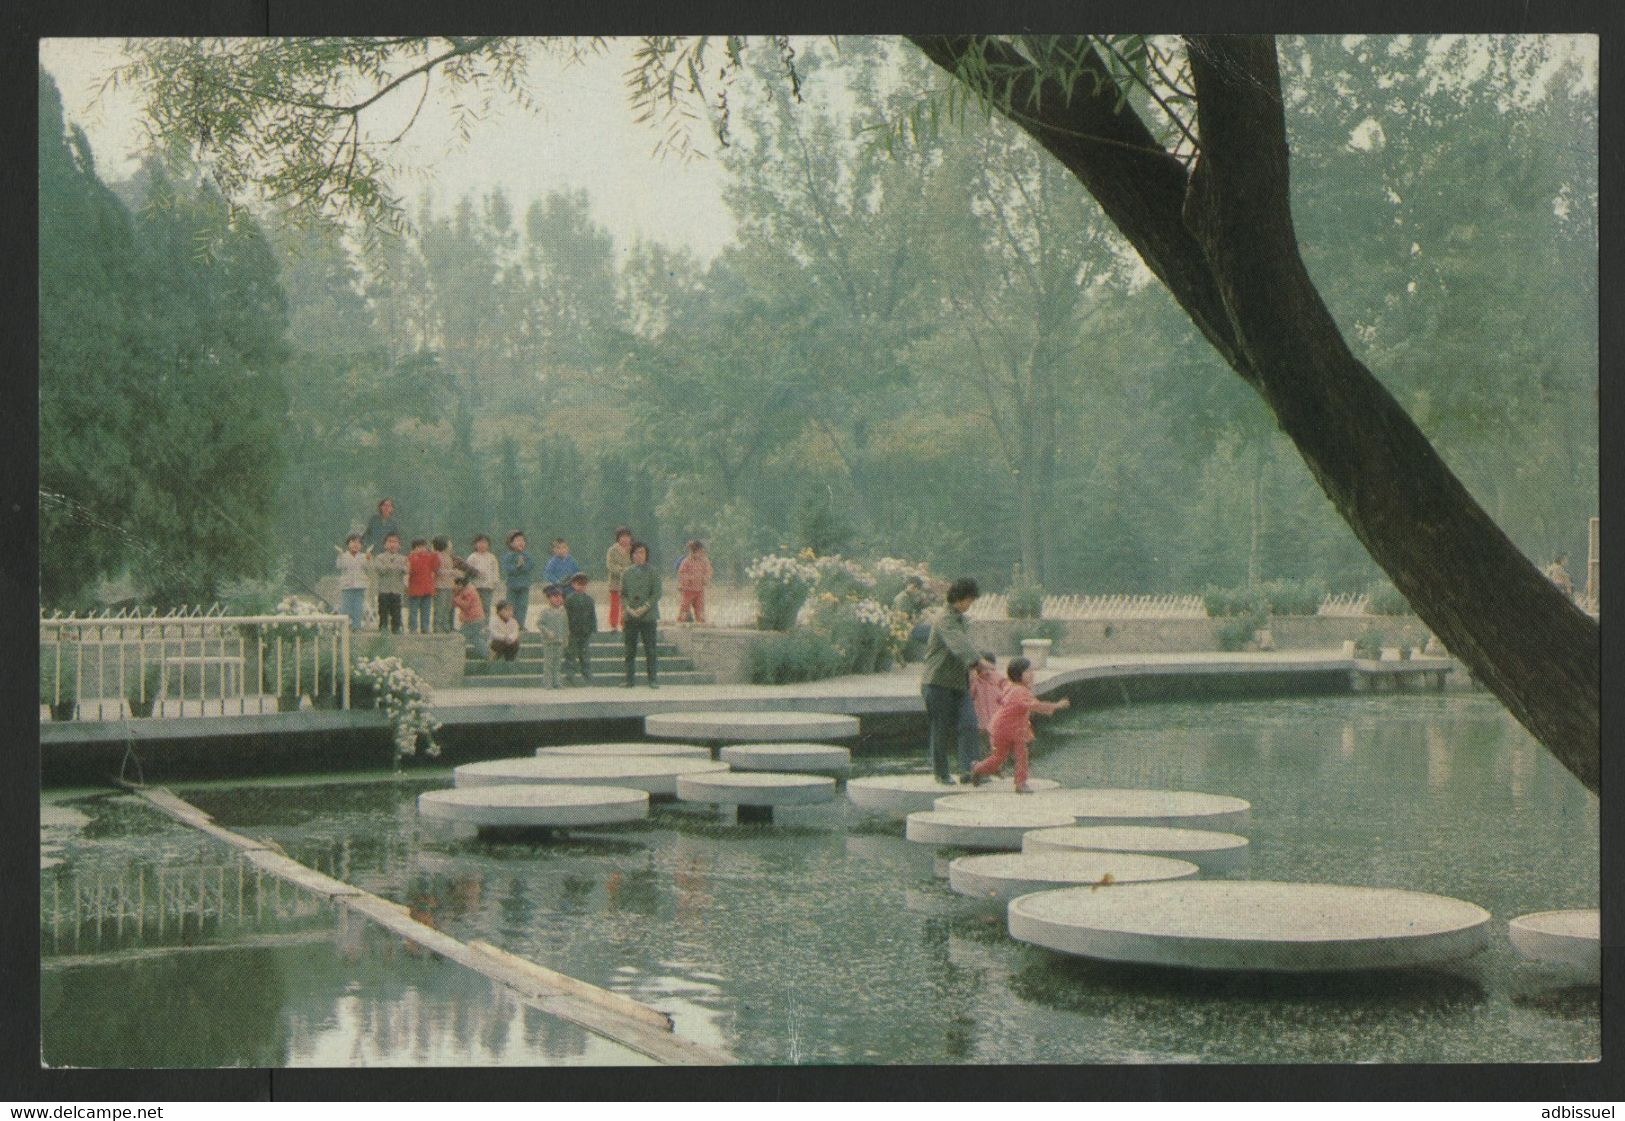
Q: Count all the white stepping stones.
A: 13